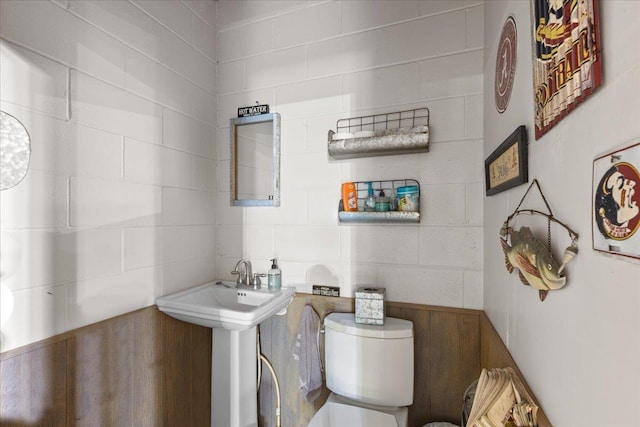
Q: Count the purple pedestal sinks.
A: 0